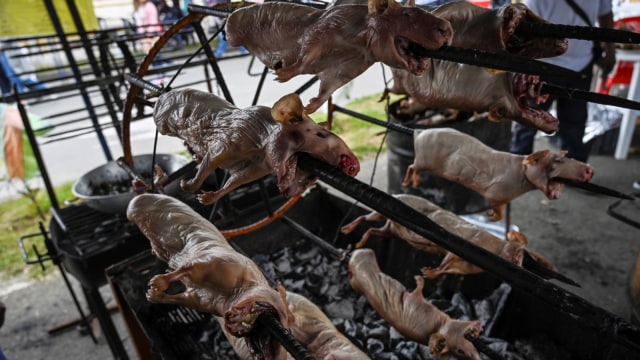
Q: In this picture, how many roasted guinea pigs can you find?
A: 9